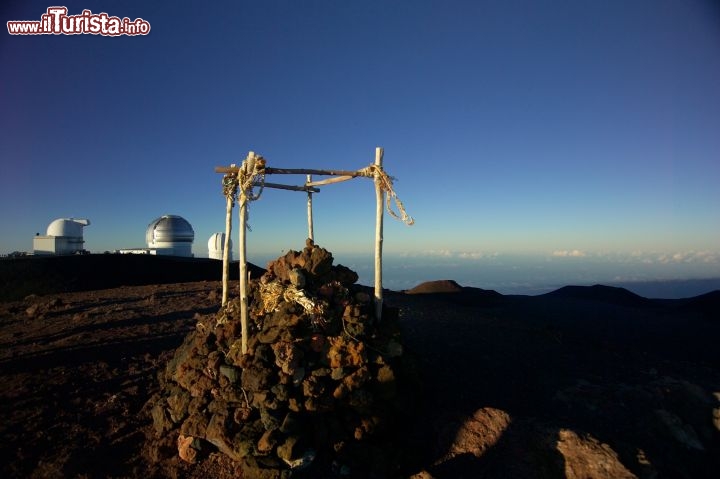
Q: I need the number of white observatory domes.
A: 3